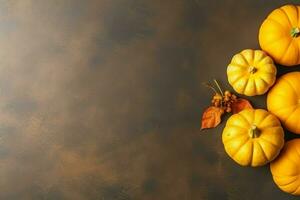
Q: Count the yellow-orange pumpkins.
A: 5